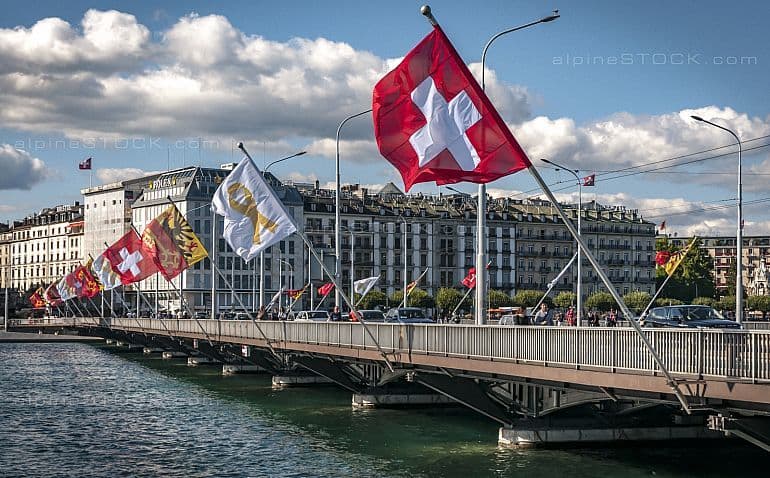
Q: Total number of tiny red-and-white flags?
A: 2